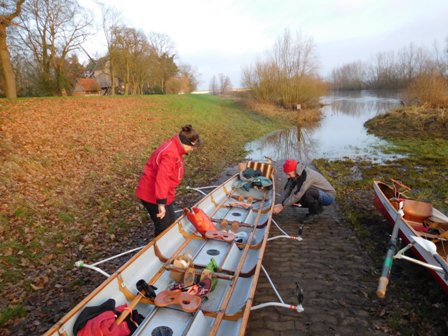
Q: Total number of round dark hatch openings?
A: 3